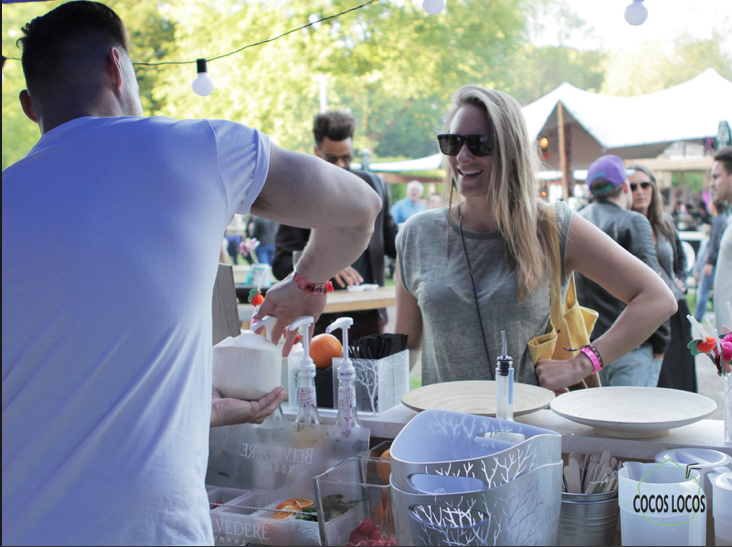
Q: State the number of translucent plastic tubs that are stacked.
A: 2